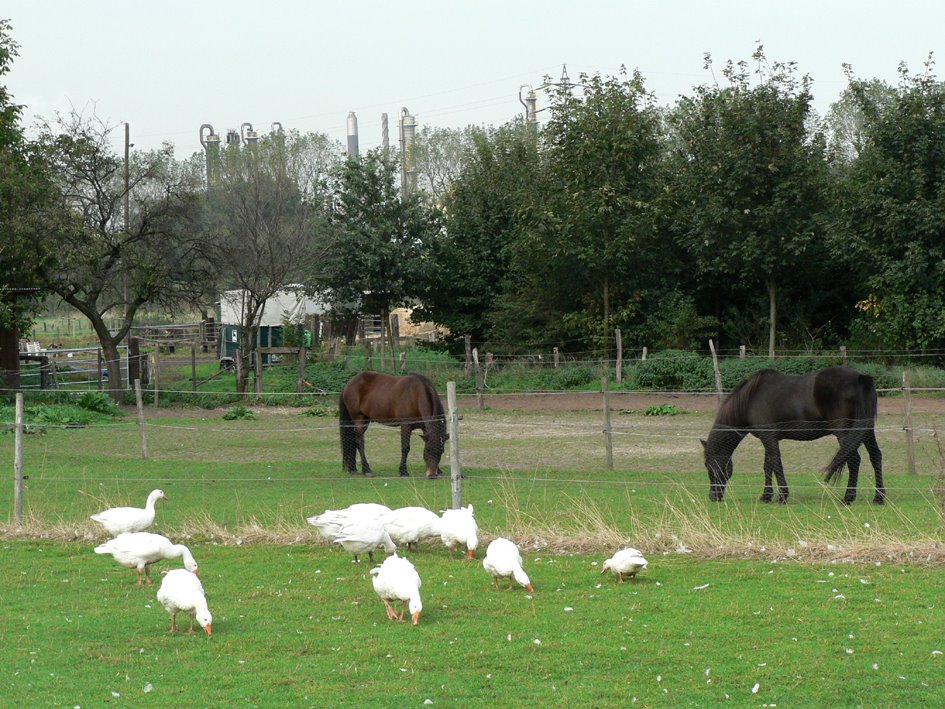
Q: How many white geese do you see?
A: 10